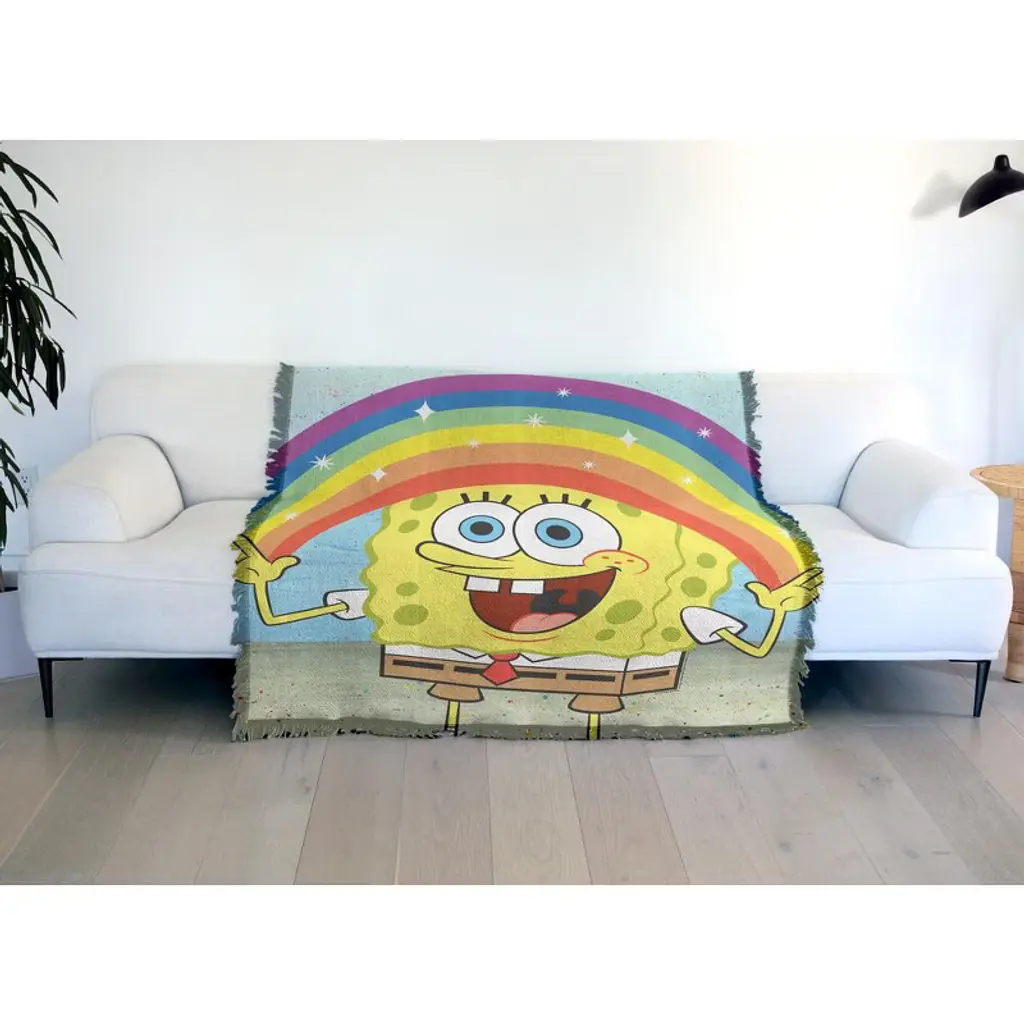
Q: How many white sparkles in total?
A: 11